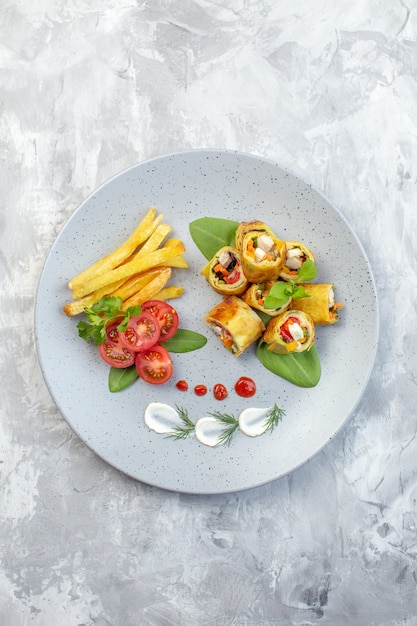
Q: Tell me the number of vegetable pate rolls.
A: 7